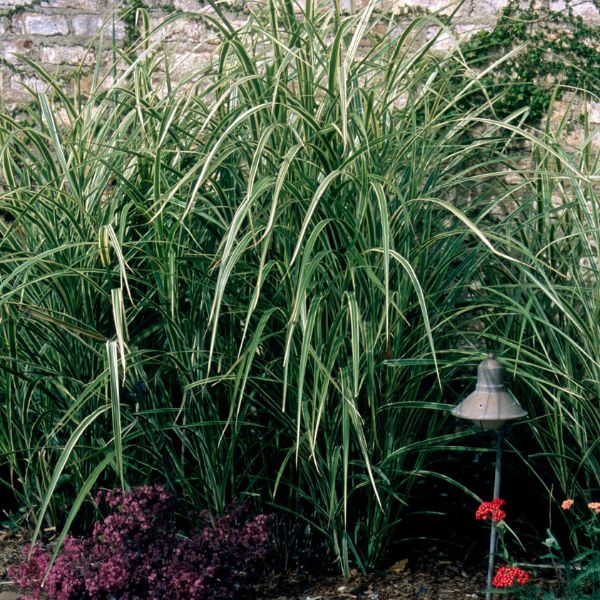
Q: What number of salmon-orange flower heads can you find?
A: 2